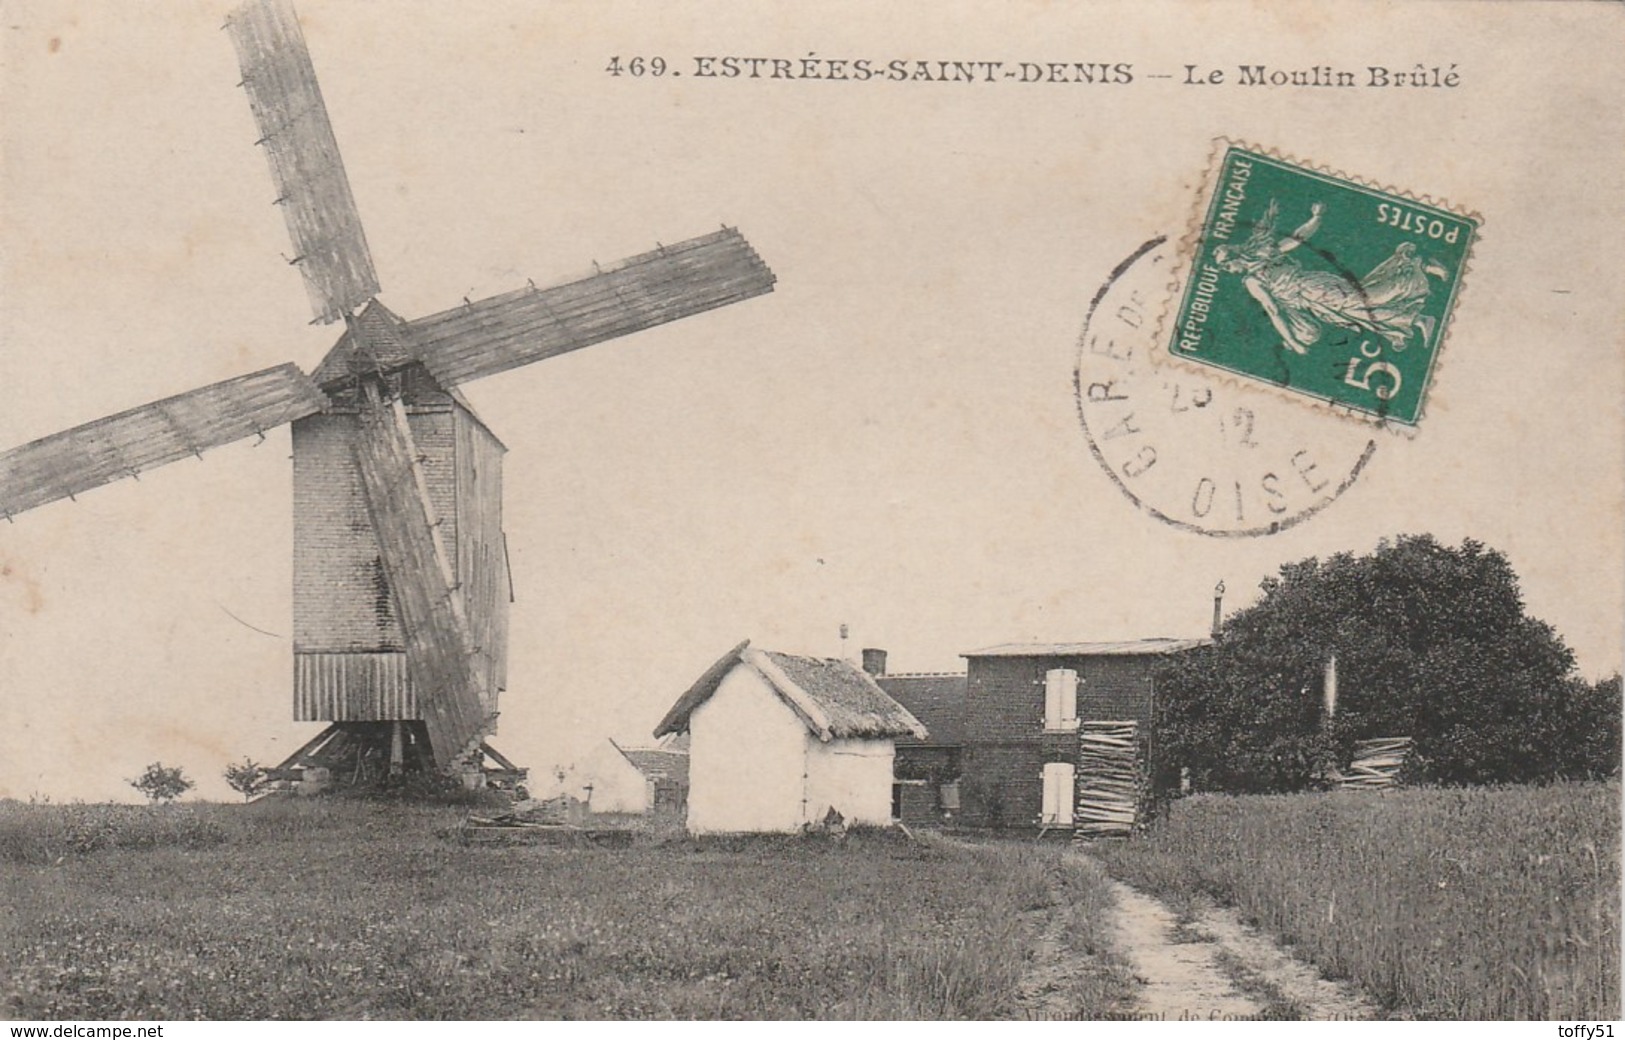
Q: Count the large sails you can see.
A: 4